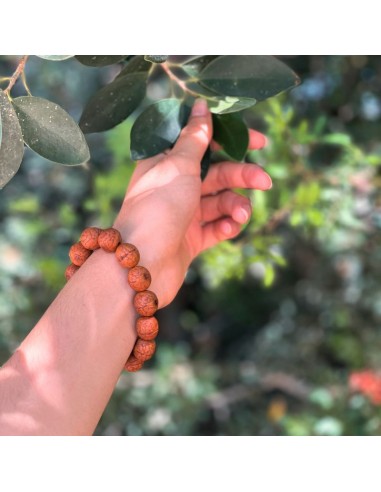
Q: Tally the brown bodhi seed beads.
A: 10